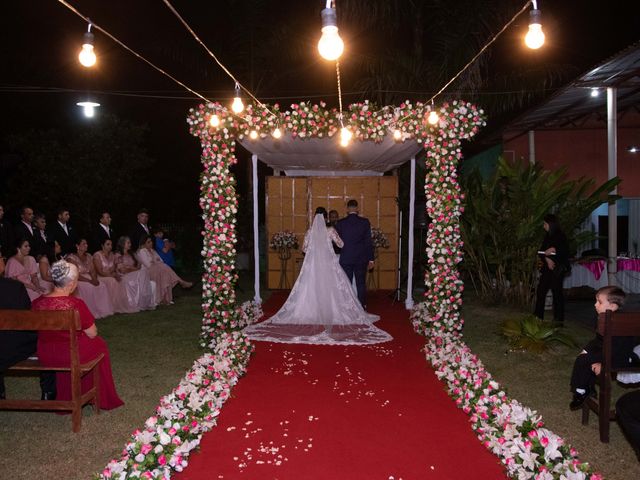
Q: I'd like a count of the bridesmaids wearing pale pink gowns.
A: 6